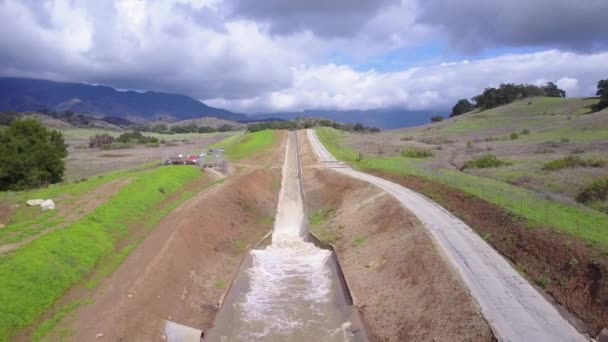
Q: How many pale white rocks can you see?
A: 2